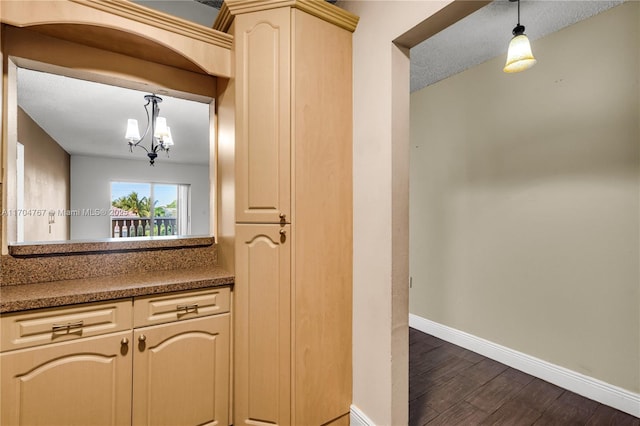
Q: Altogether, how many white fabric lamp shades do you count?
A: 3